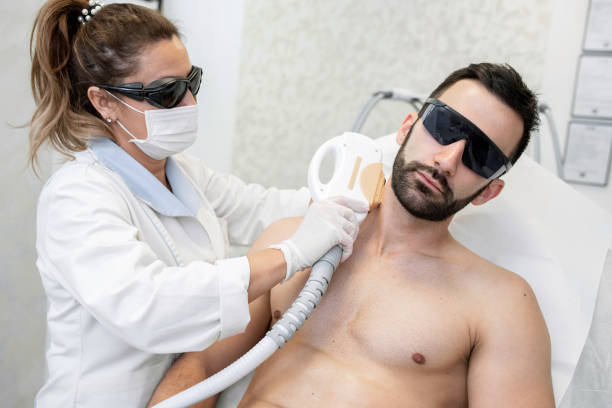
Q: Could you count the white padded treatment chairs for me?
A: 1